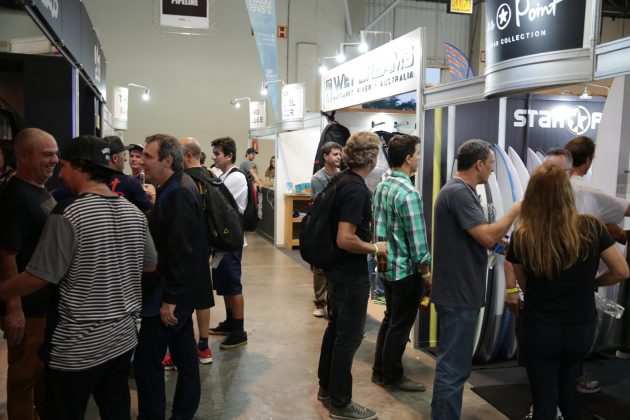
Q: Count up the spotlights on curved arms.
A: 7